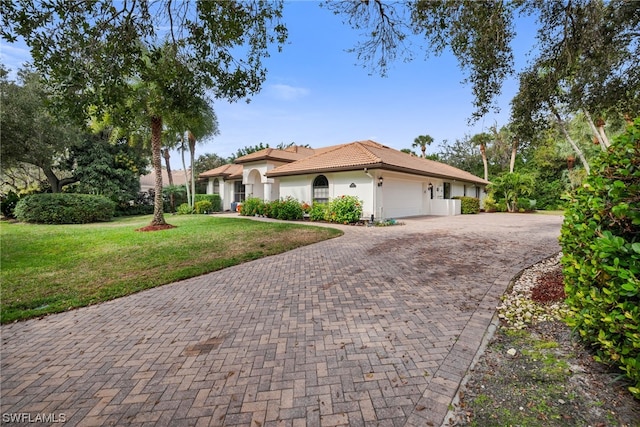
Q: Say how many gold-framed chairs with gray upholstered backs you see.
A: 0